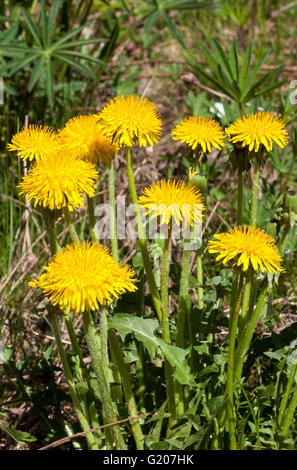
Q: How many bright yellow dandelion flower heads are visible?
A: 9